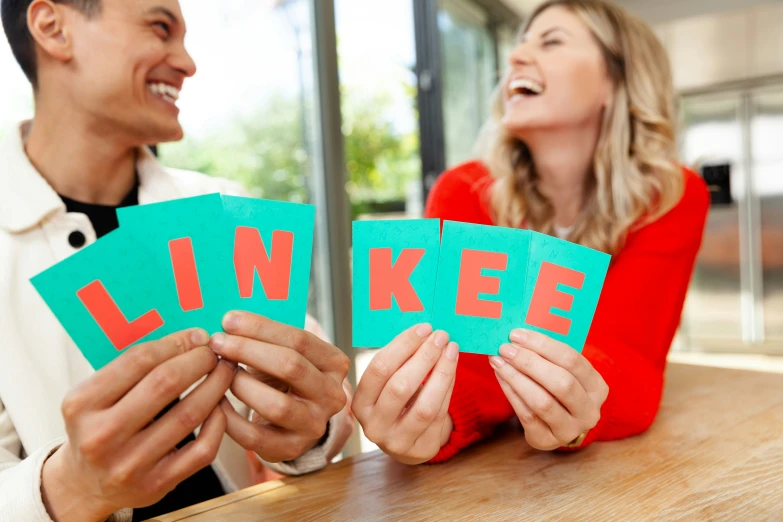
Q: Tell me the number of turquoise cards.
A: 6